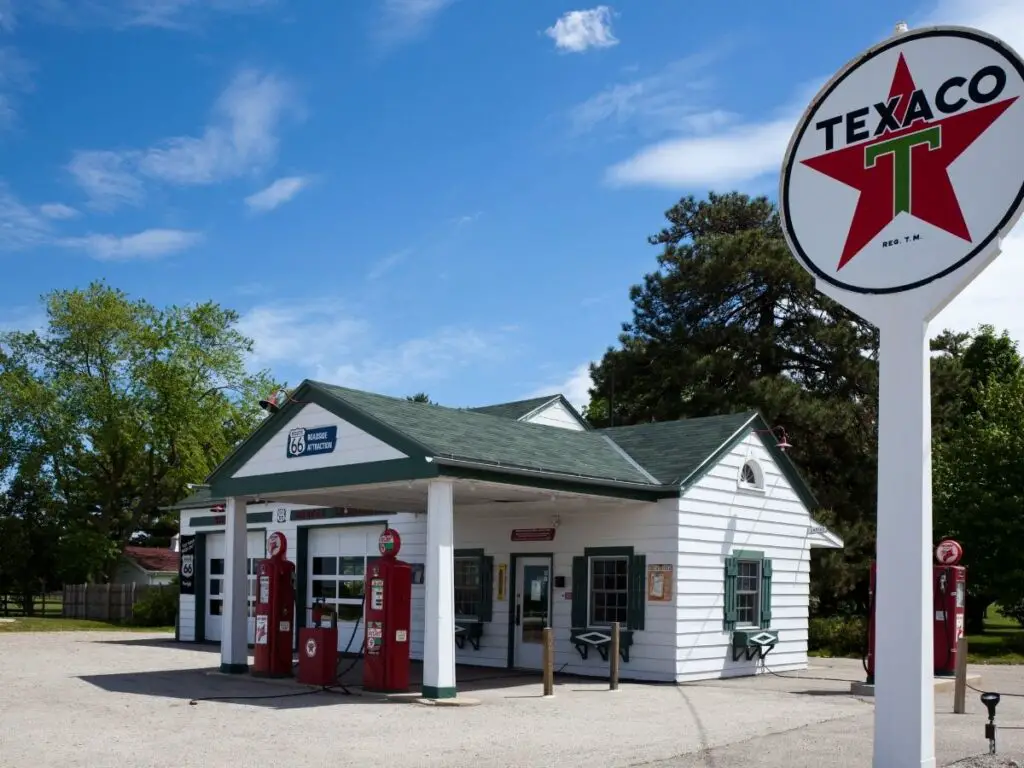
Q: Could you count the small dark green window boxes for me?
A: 3